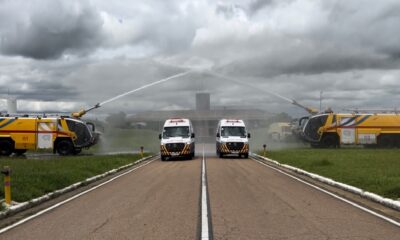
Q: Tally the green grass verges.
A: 2